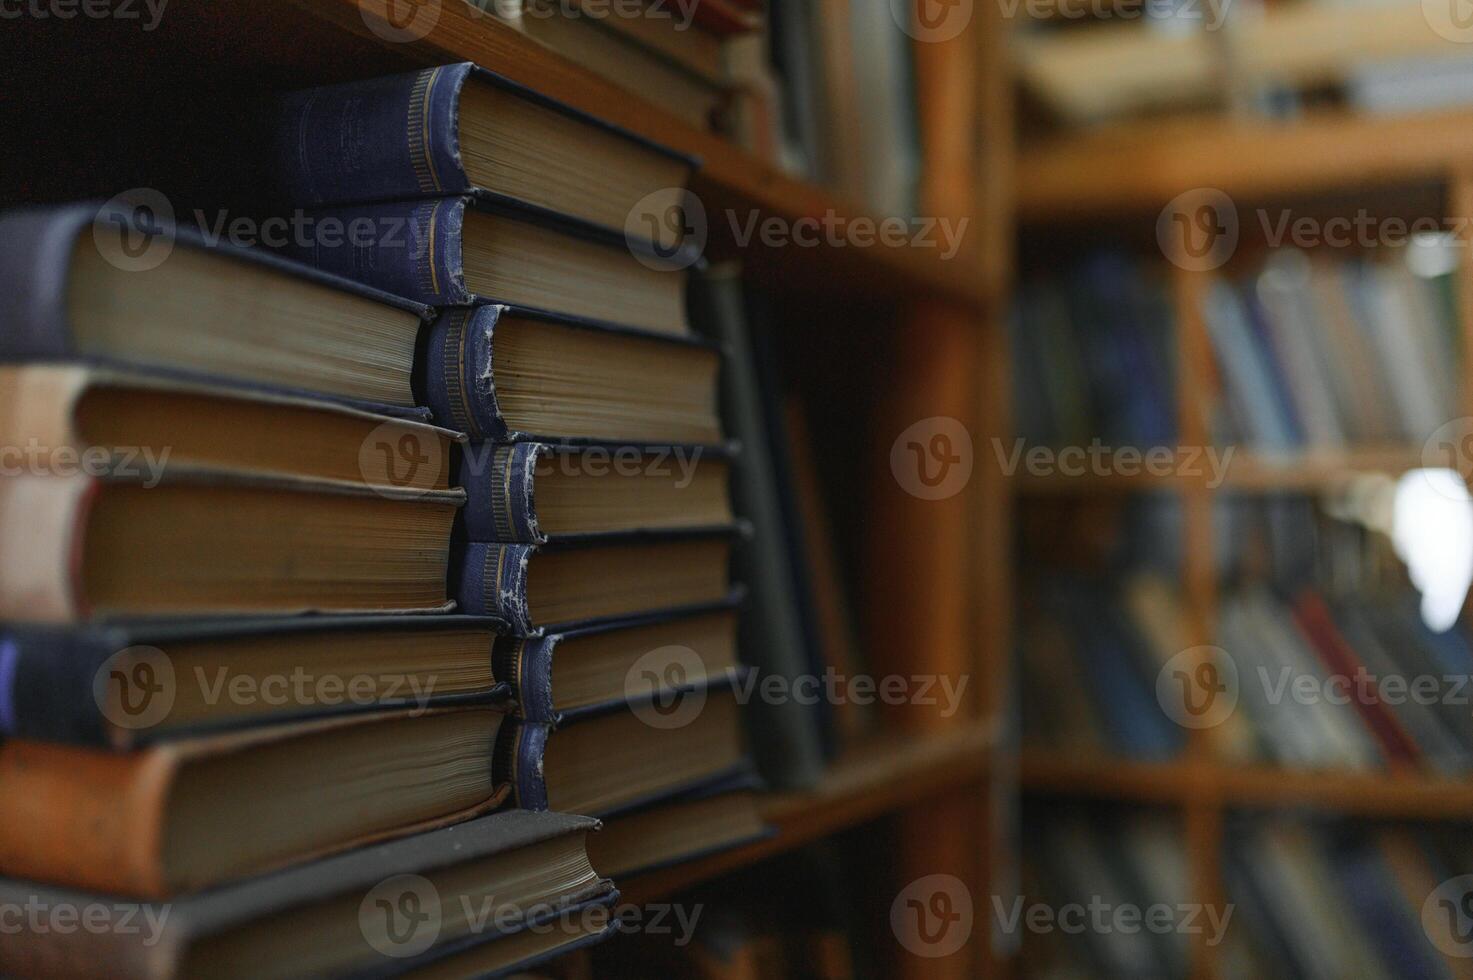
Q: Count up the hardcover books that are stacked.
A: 15